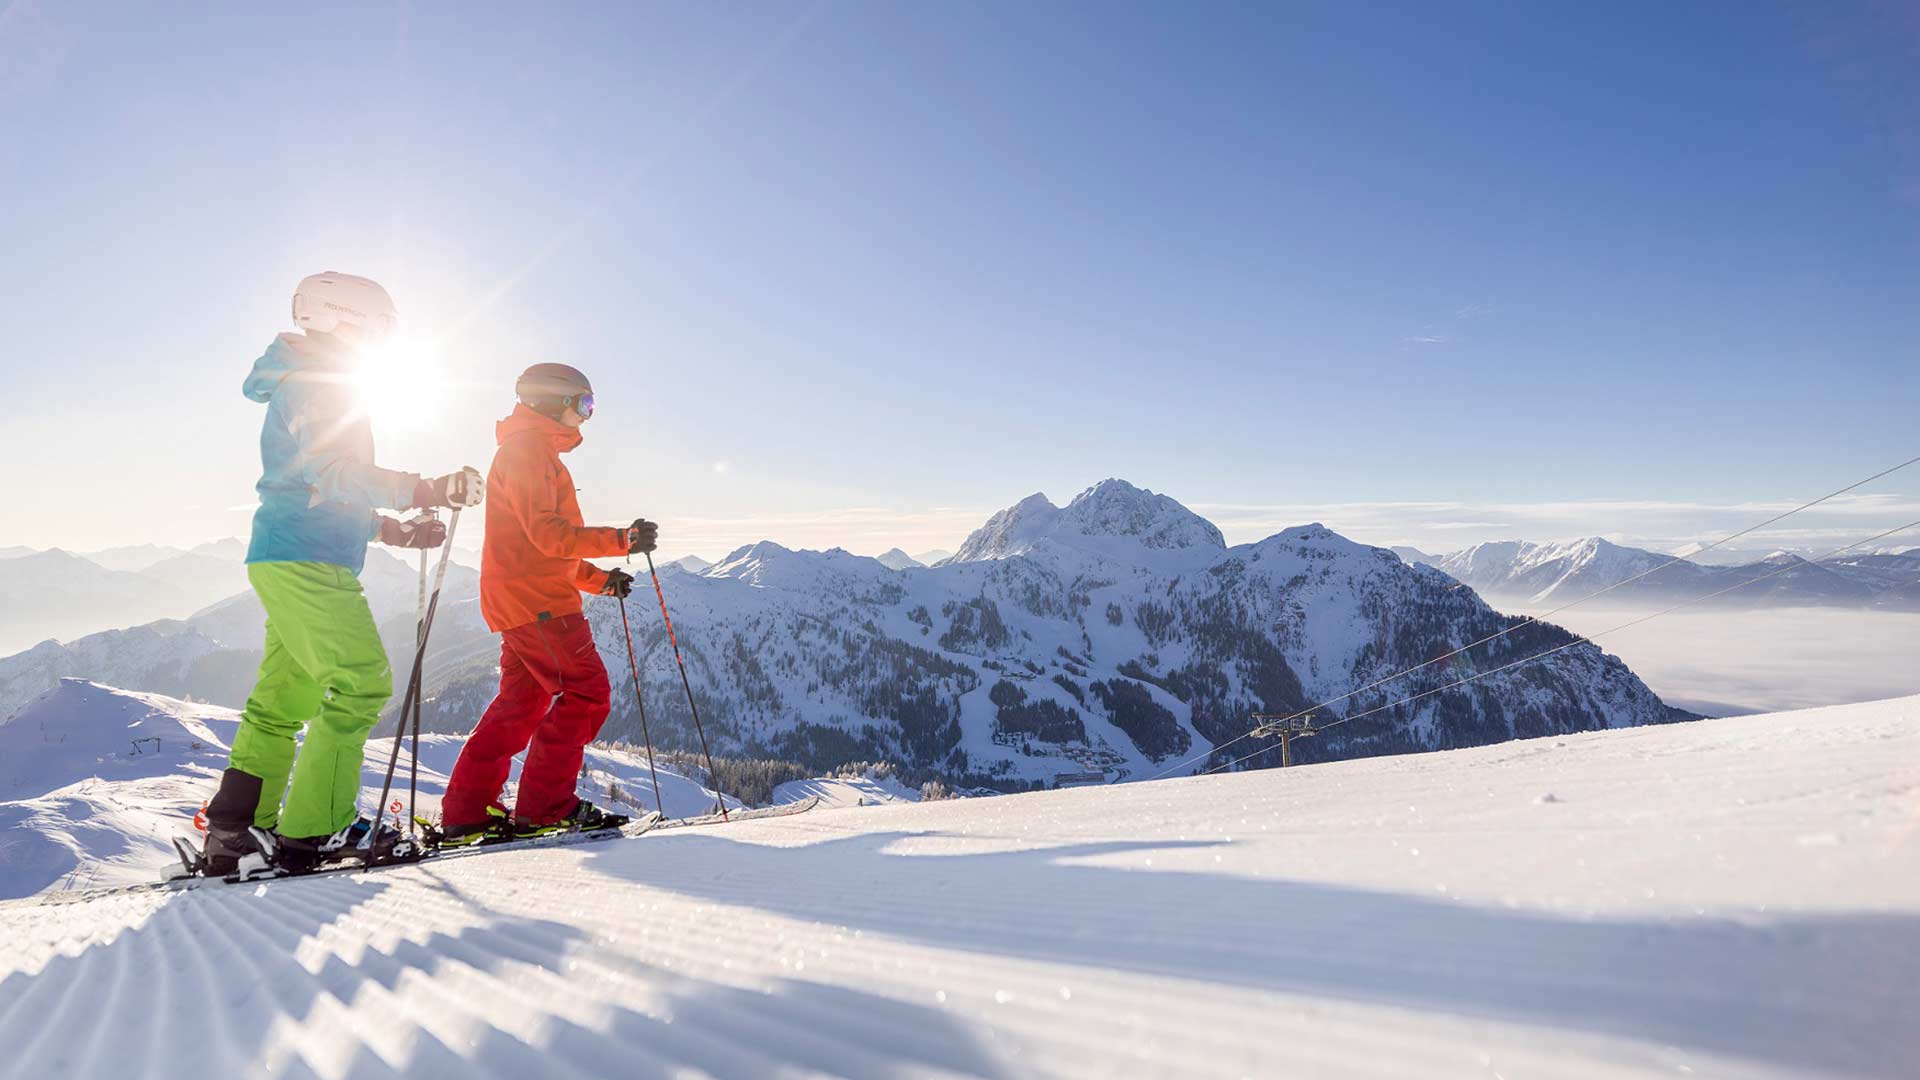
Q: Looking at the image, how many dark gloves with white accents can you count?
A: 2